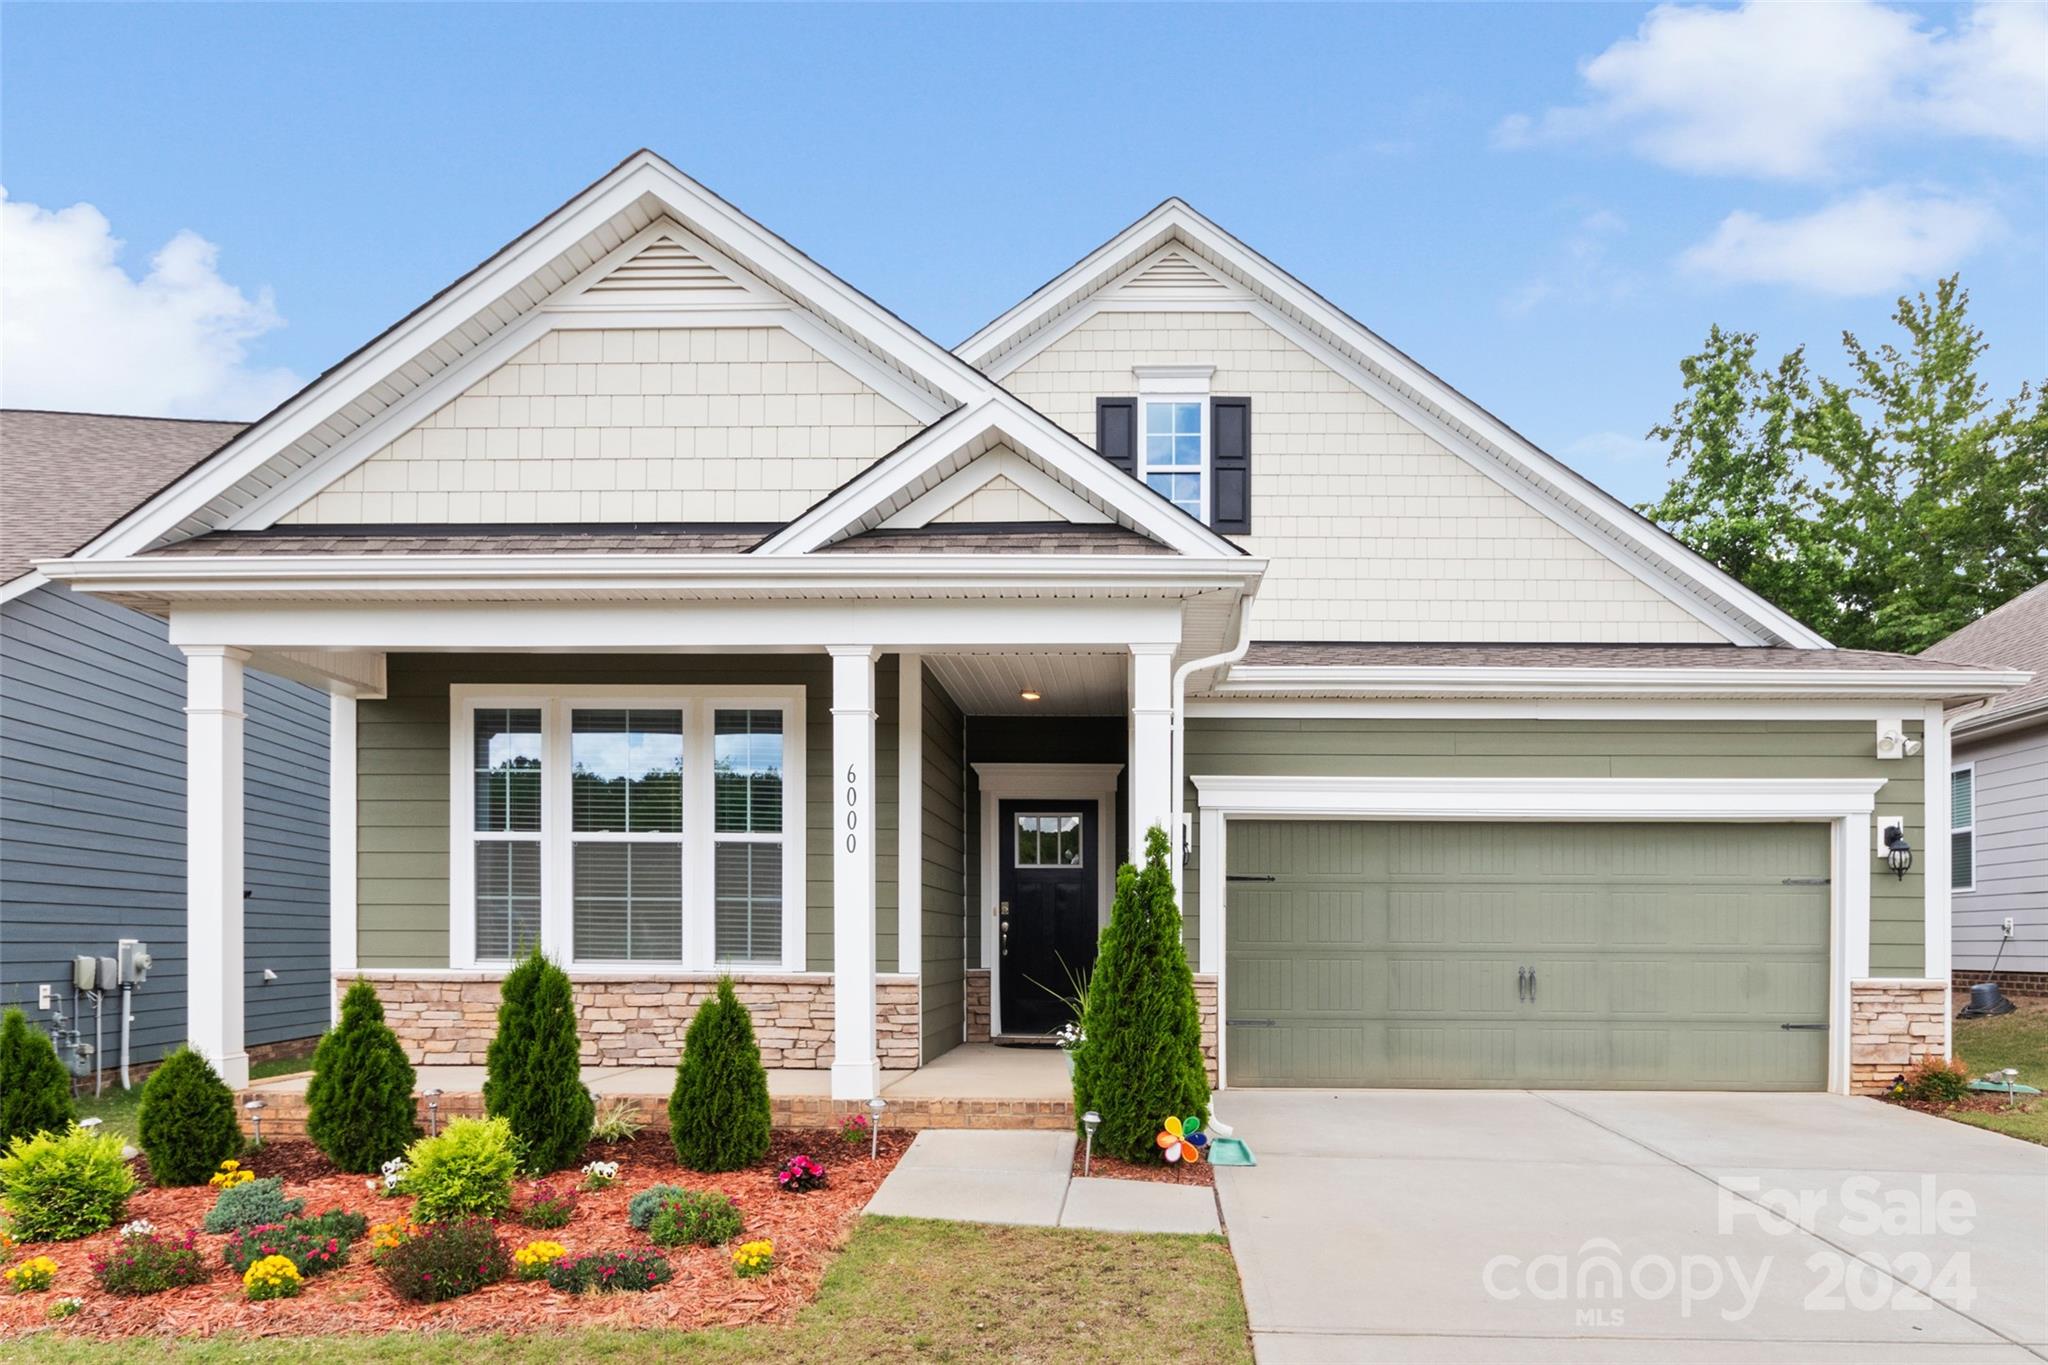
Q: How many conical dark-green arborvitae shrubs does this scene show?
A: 6